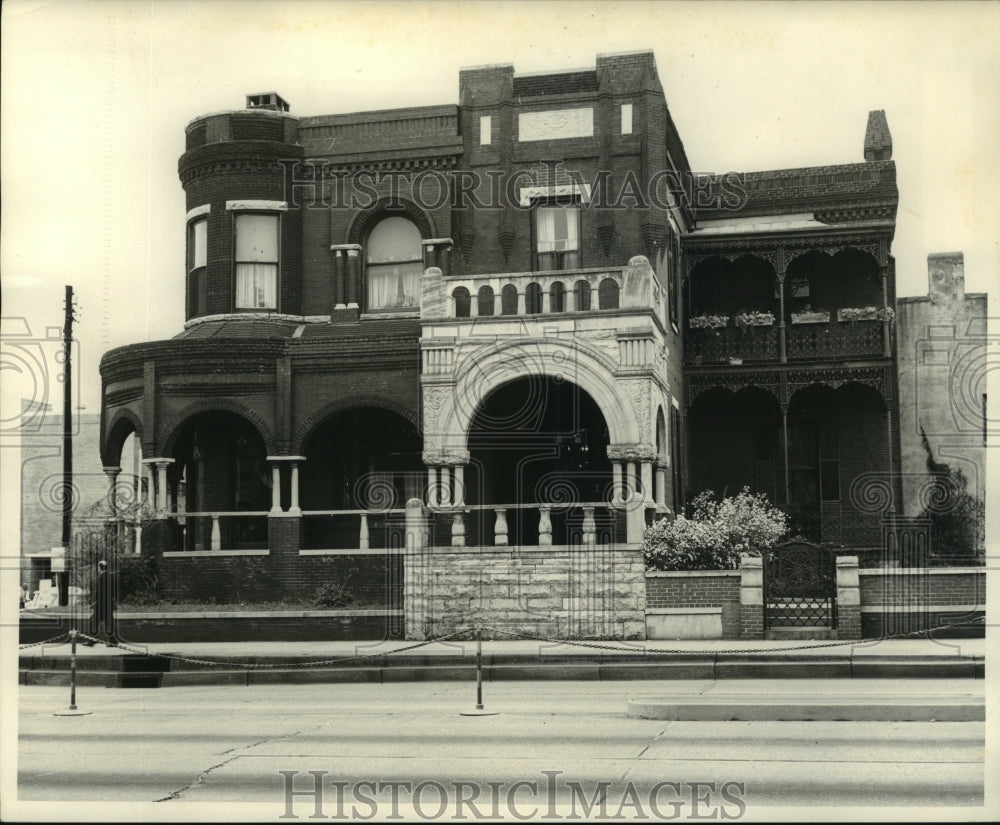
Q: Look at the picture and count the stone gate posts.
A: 2